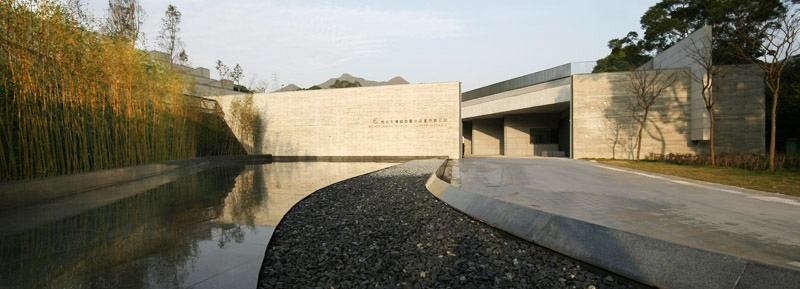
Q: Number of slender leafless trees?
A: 3